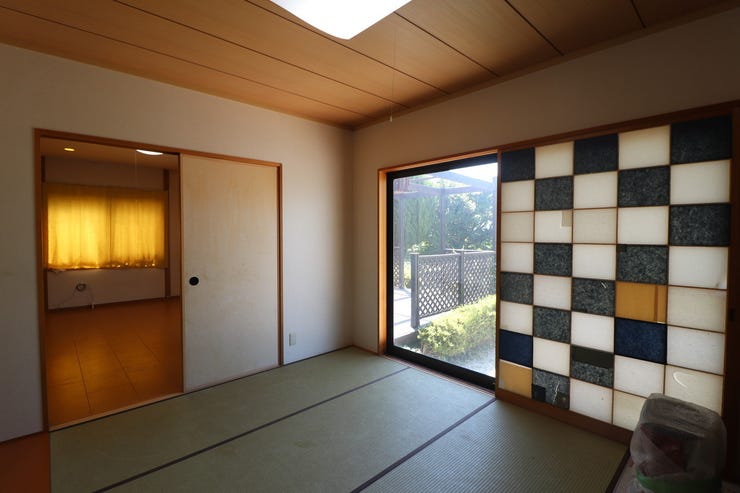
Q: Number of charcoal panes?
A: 13